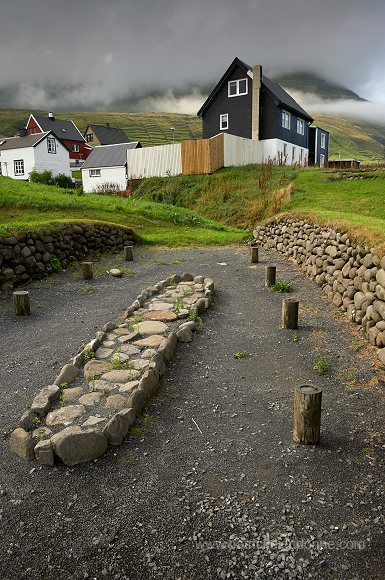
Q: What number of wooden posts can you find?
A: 7